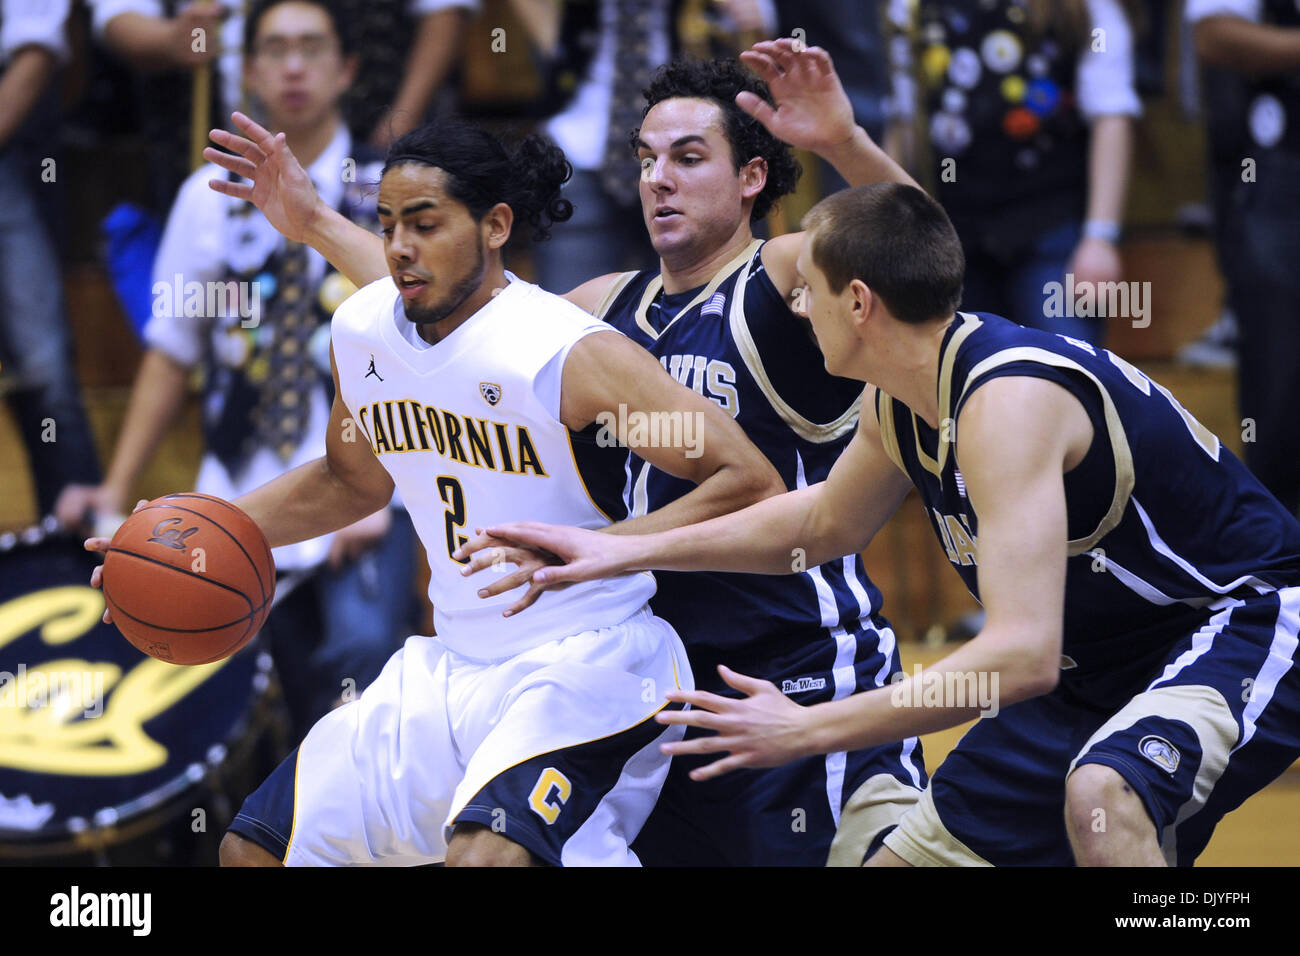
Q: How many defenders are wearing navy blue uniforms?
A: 2